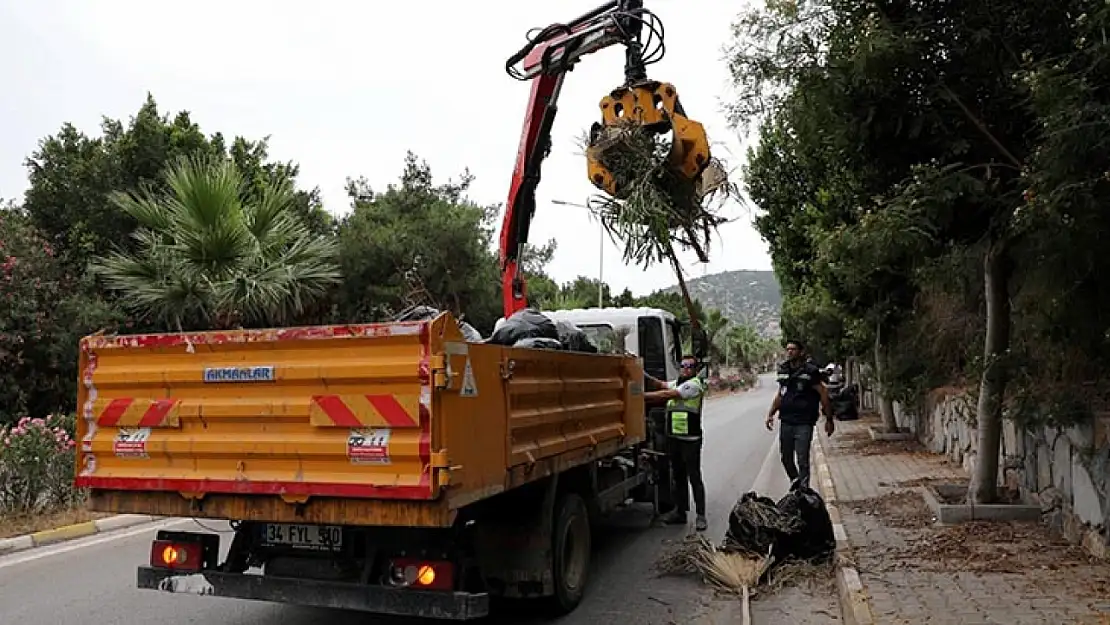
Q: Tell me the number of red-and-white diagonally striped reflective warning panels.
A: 2